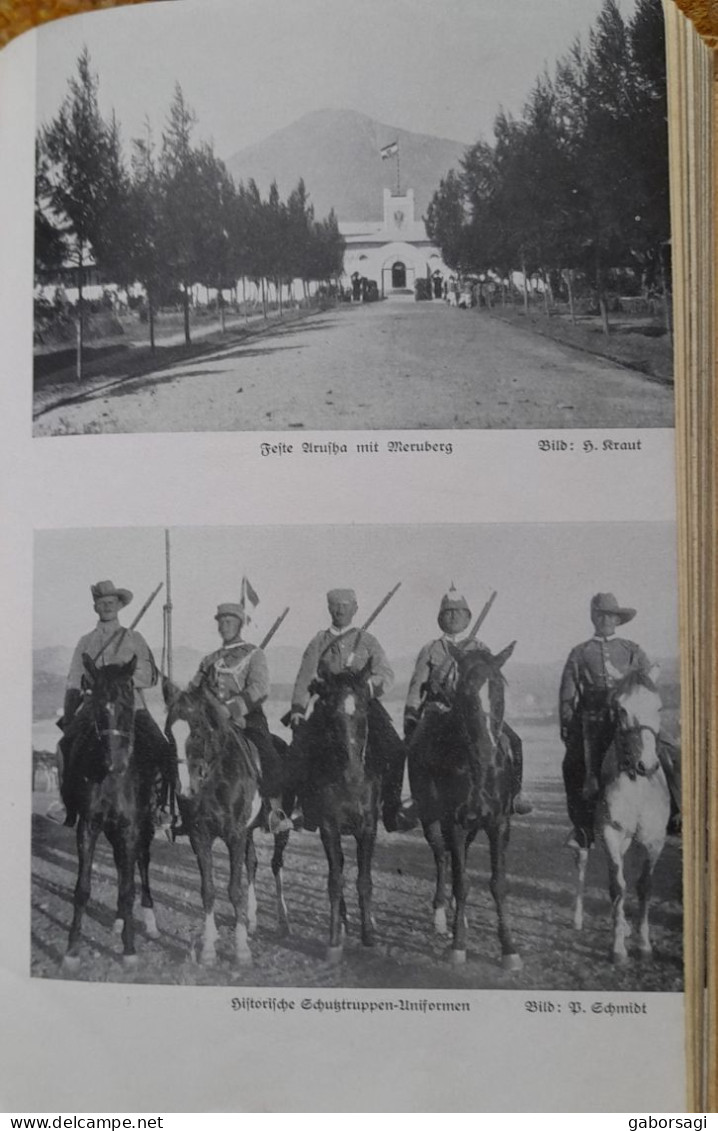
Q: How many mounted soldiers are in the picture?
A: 5